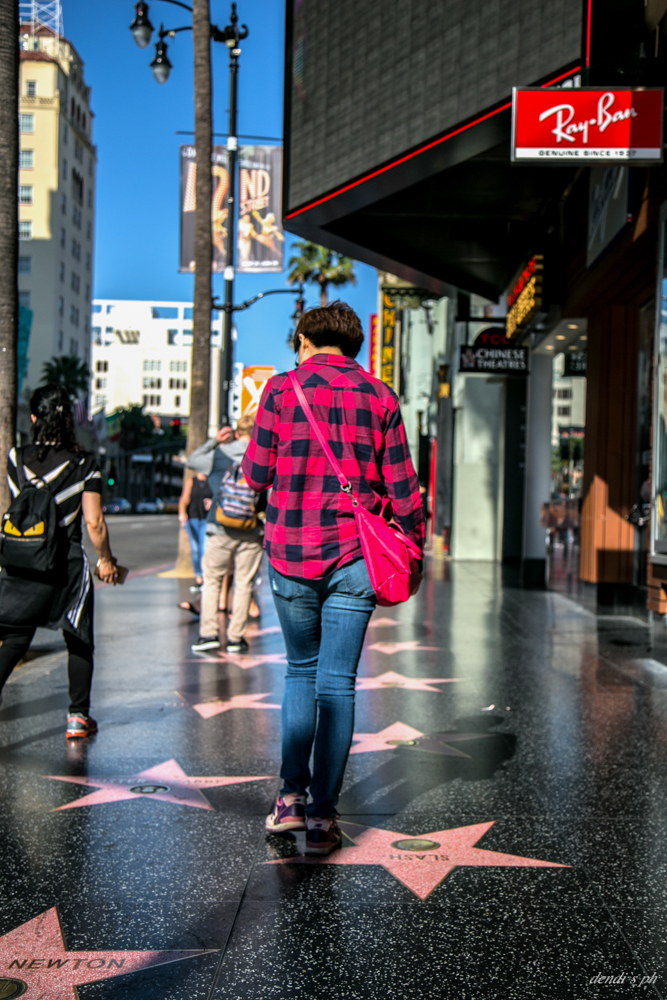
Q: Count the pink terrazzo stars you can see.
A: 10